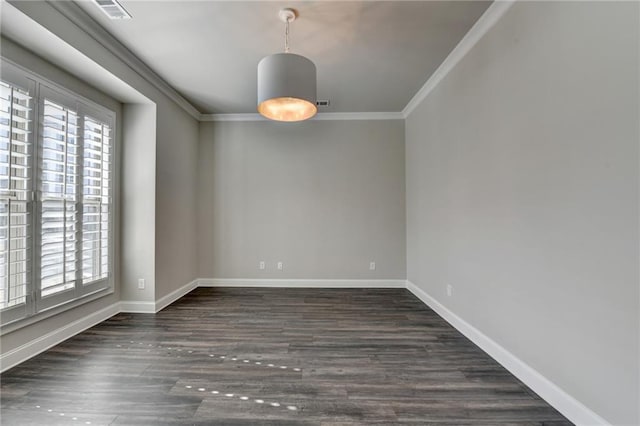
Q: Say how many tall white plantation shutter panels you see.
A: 3